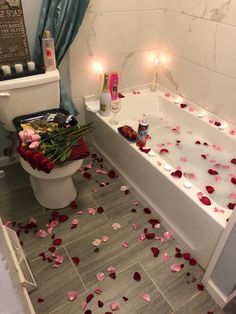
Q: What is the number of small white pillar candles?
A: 3